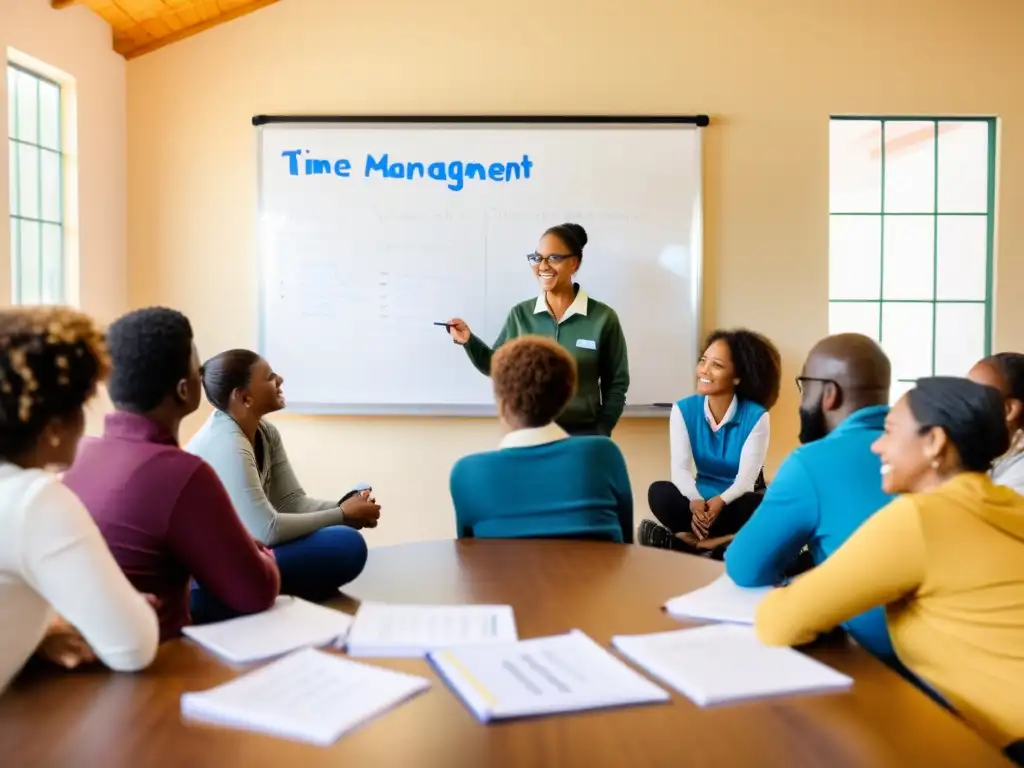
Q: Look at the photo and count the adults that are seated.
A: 8